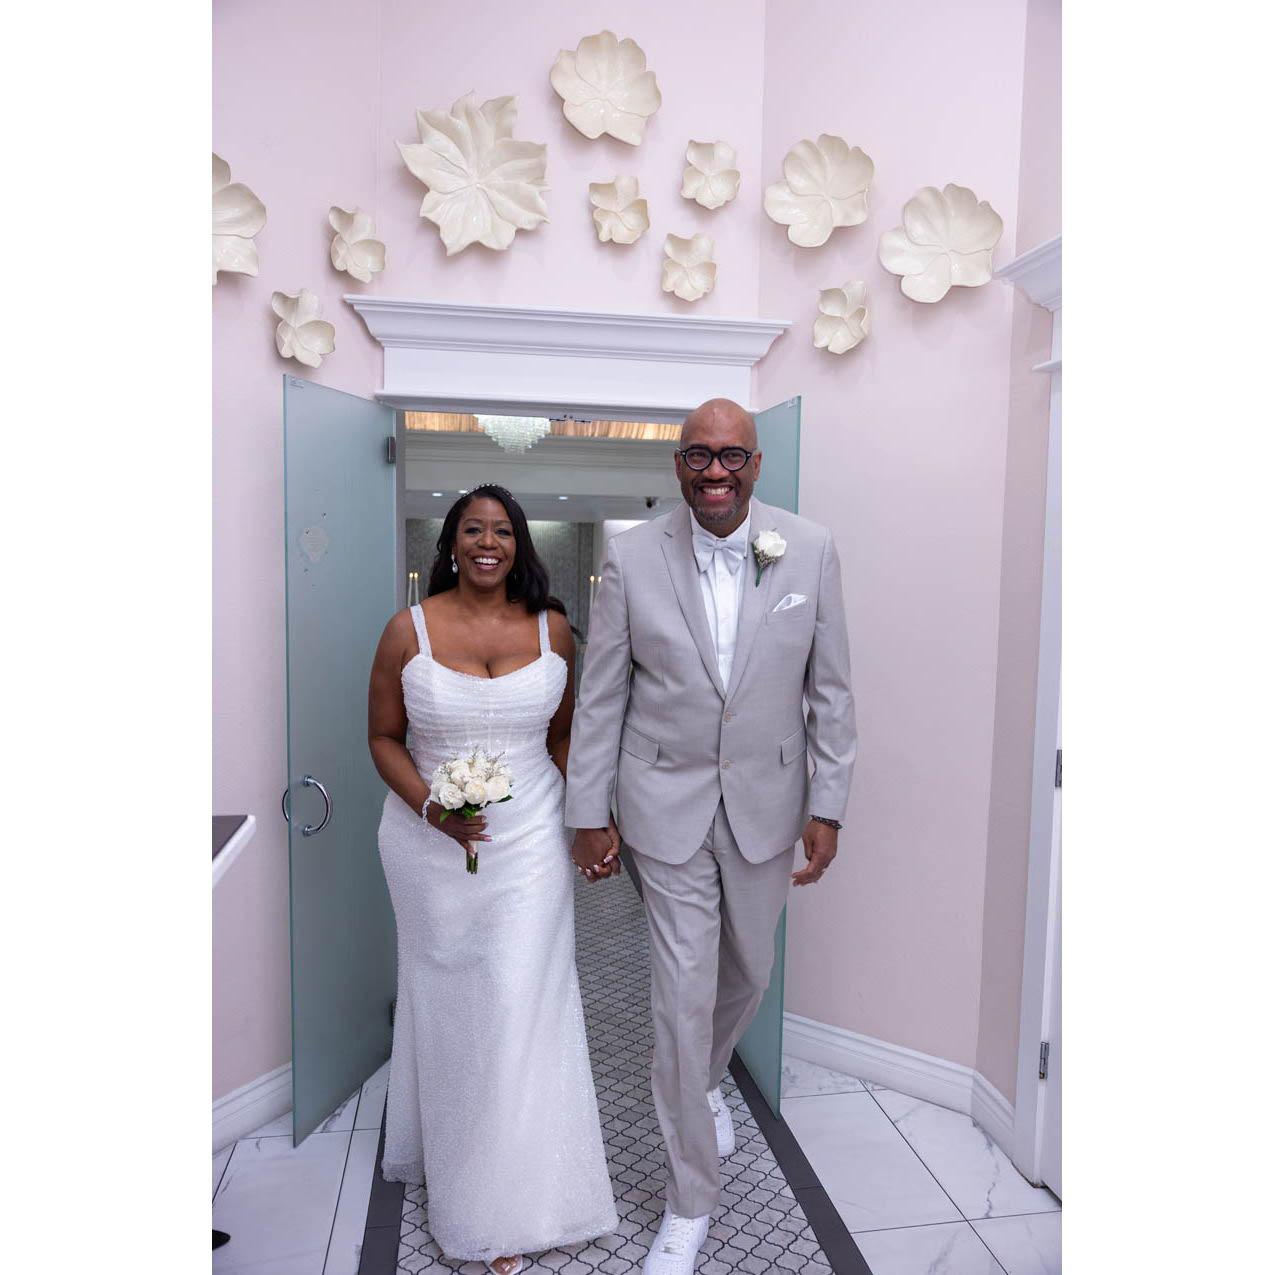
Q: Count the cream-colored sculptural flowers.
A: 11